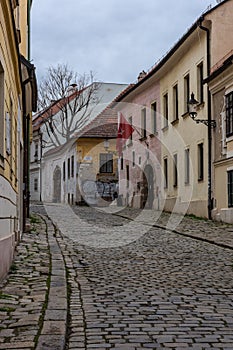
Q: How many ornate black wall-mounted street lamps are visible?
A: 1